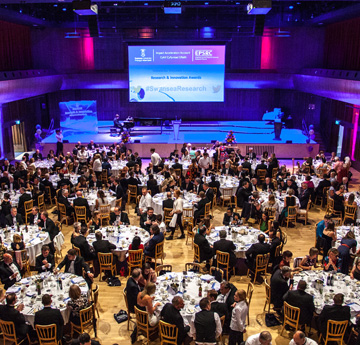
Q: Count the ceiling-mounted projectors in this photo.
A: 3